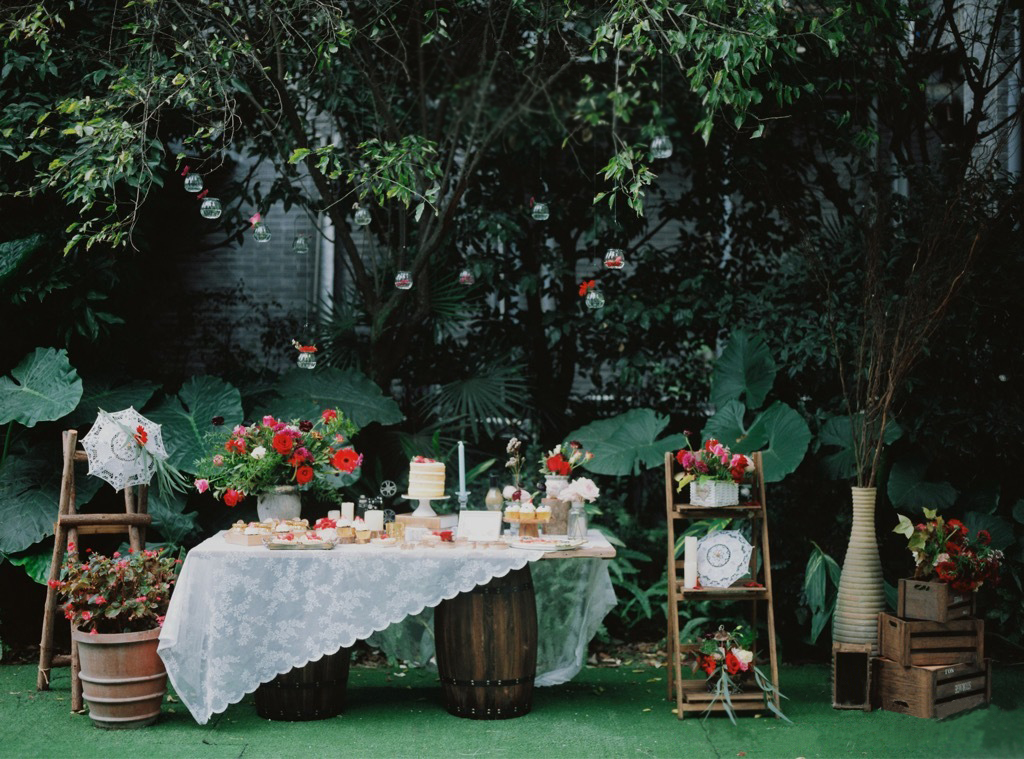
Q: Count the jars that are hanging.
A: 12